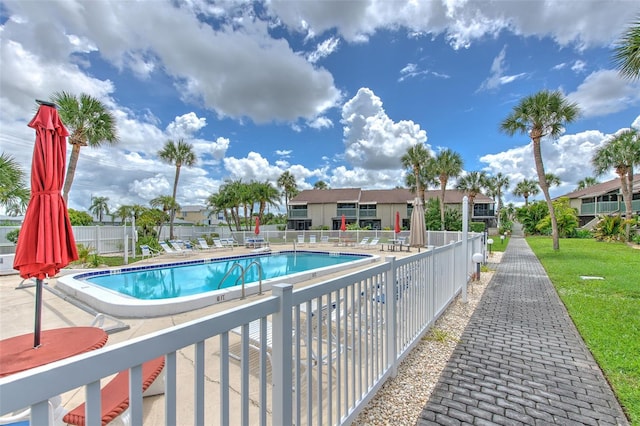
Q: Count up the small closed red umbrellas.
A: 3